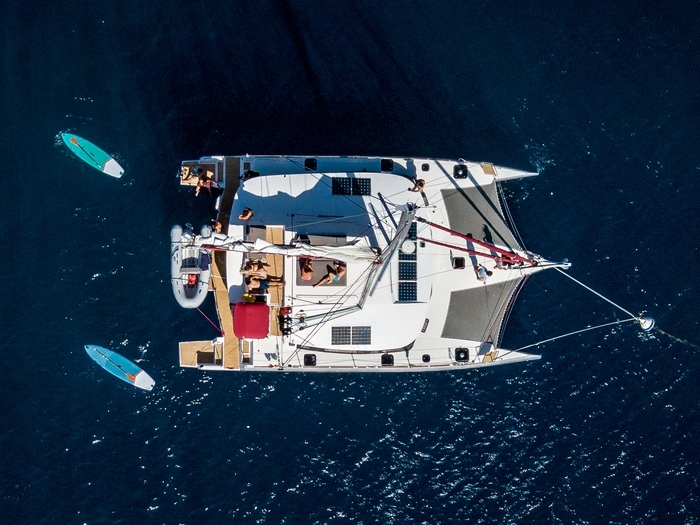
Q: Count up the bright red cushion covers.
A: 1